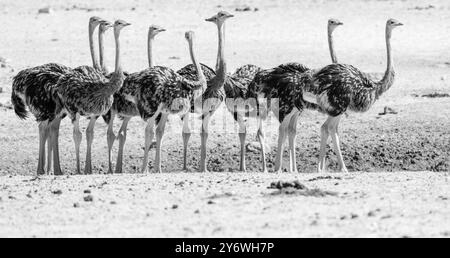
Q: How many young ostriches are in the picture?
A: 9